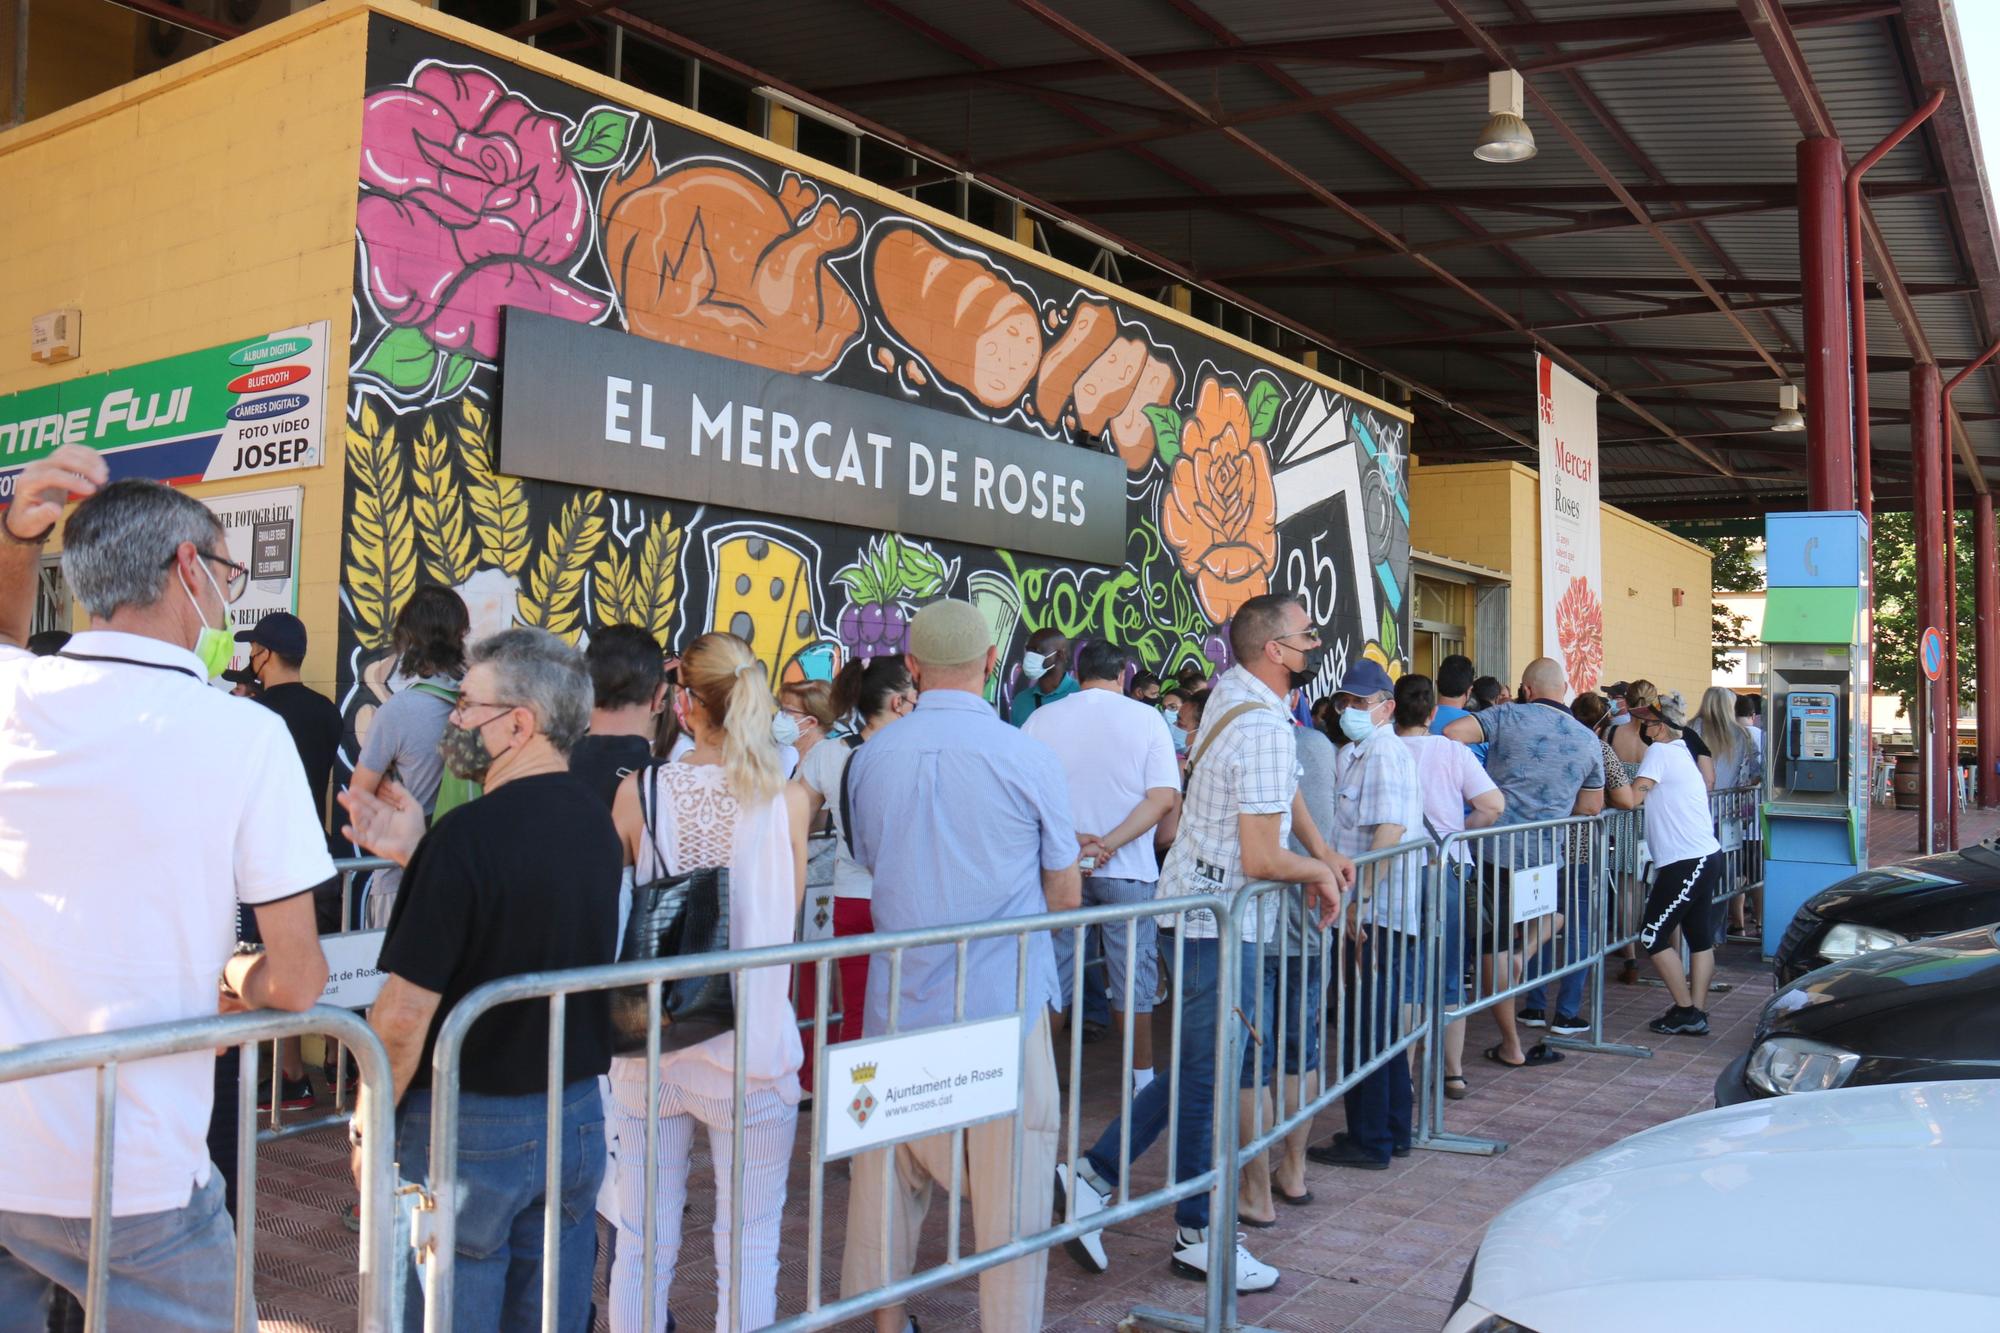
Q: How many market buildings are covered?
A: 1